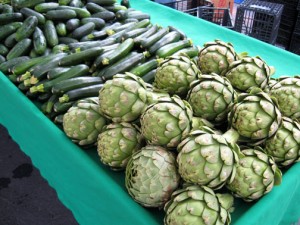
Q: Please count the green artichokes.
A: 15